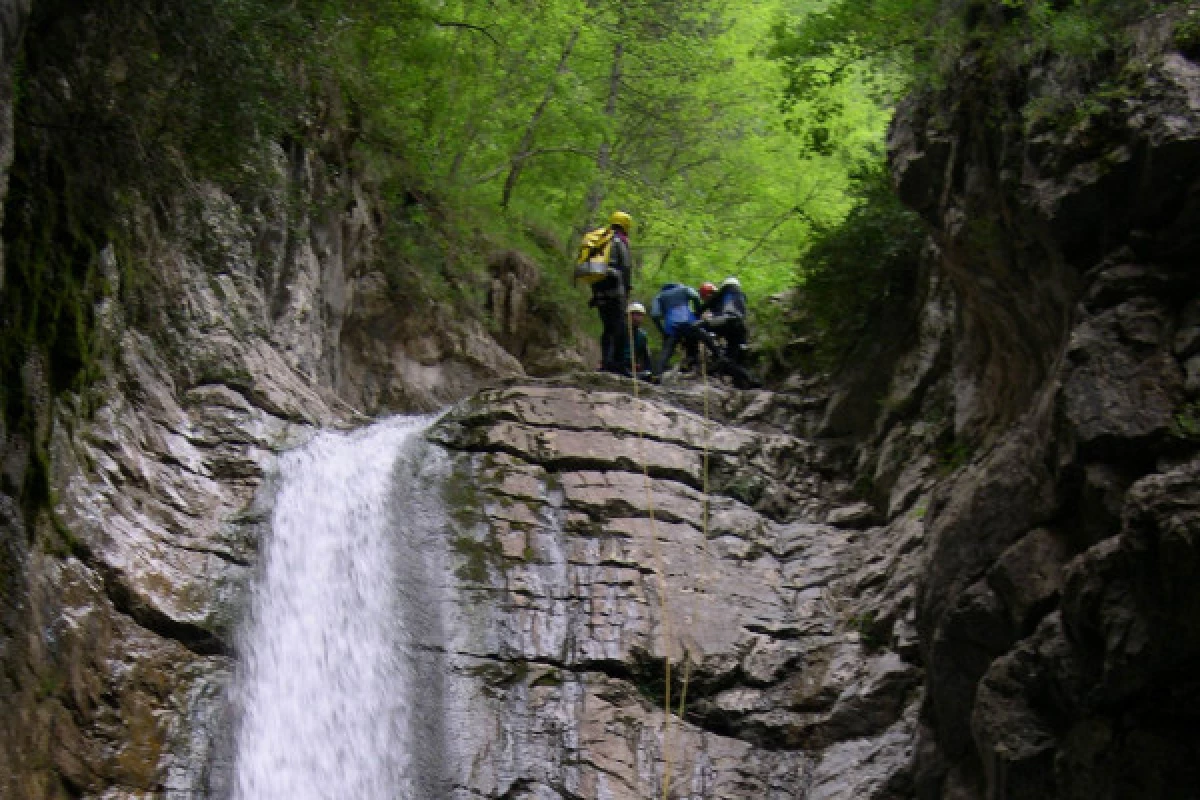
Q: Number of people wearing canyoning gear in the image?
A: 5